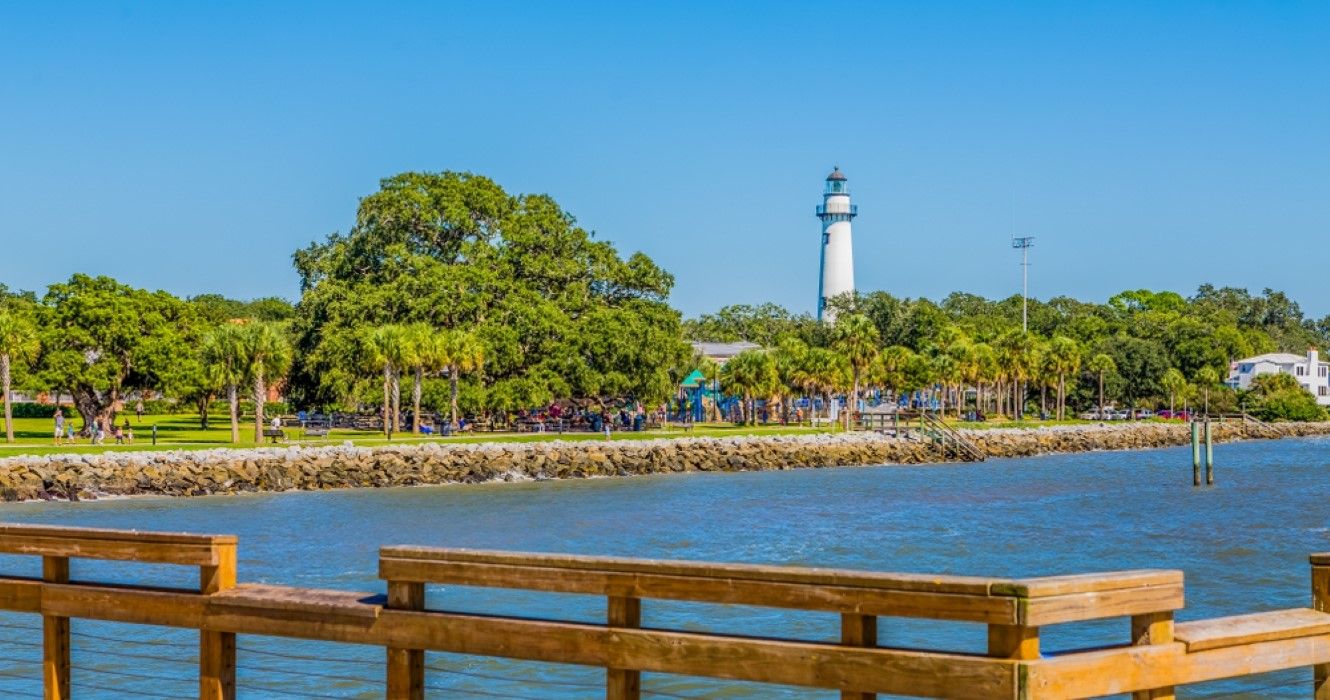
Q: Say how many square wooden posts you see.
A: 8